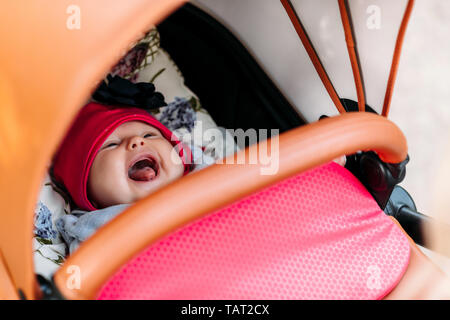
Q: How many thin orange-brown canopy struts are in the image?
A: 3